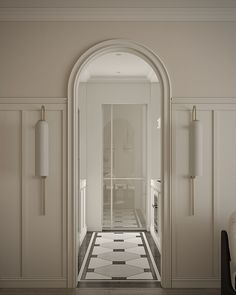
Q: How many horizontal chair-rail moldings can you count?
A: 2